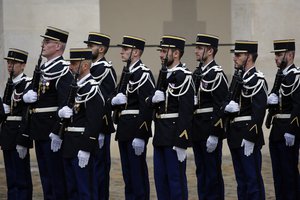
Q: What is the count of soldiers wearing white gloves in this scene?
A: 9